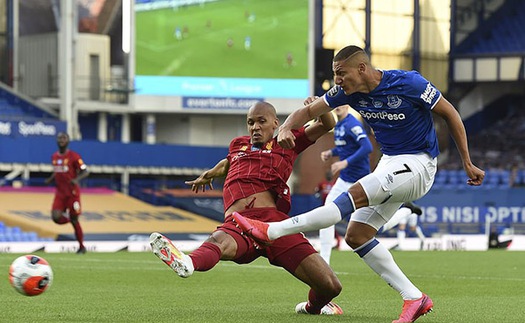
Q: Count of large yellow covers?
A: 1